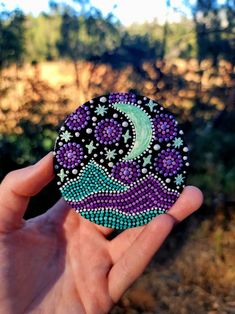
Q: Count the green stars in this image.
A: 10